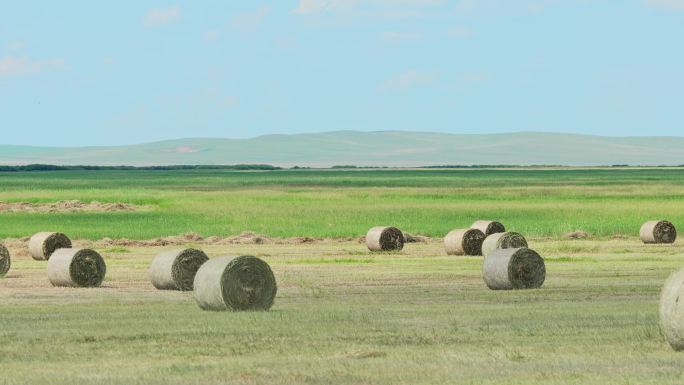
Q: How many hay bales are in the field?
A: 12